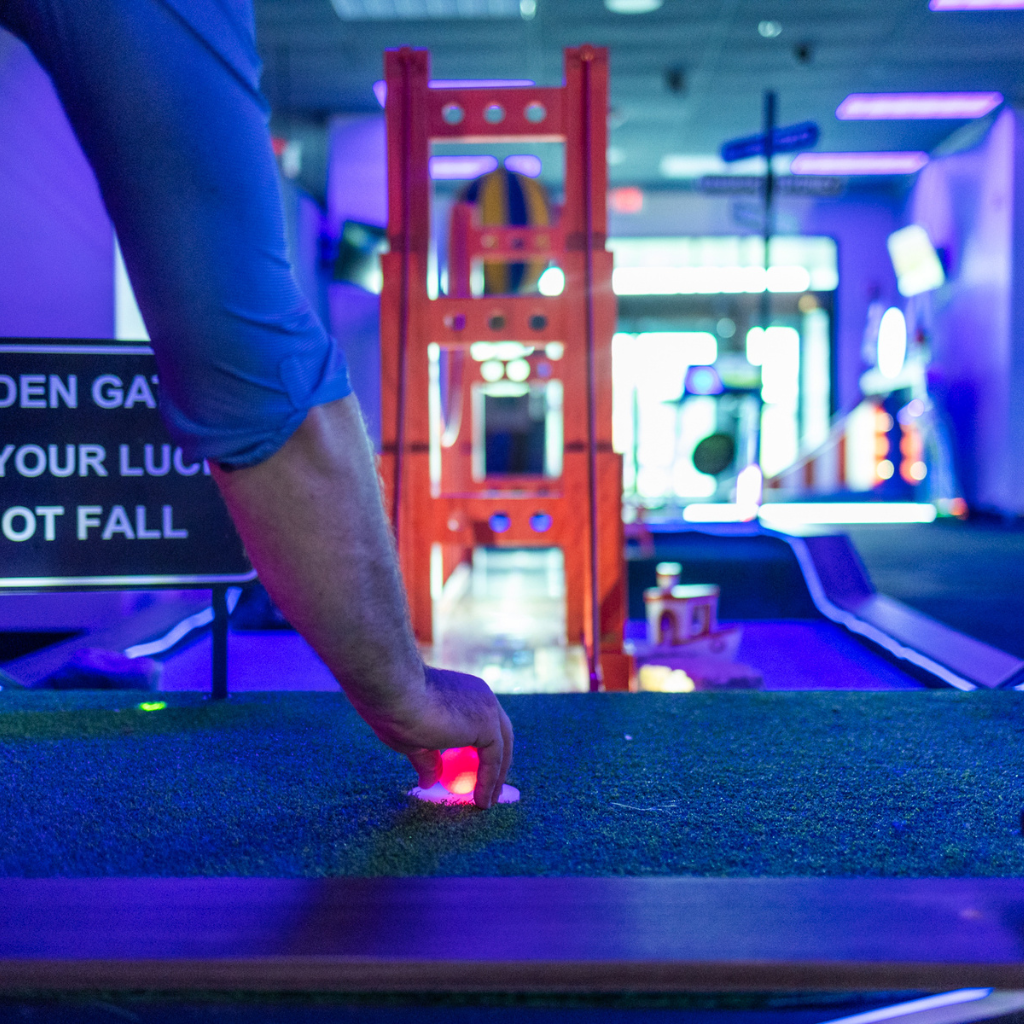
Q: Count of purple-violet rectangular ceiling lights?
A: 5